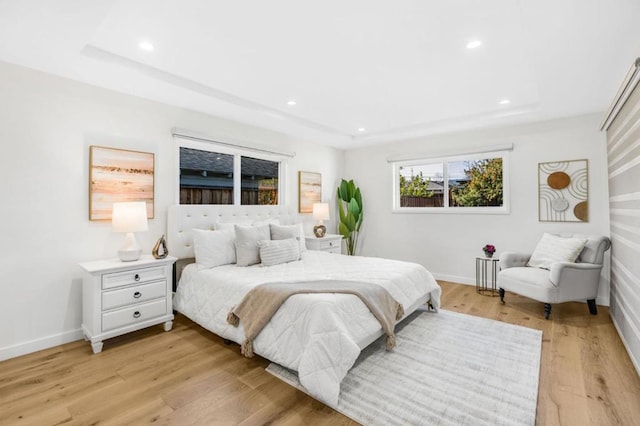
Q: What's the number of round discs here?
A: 3